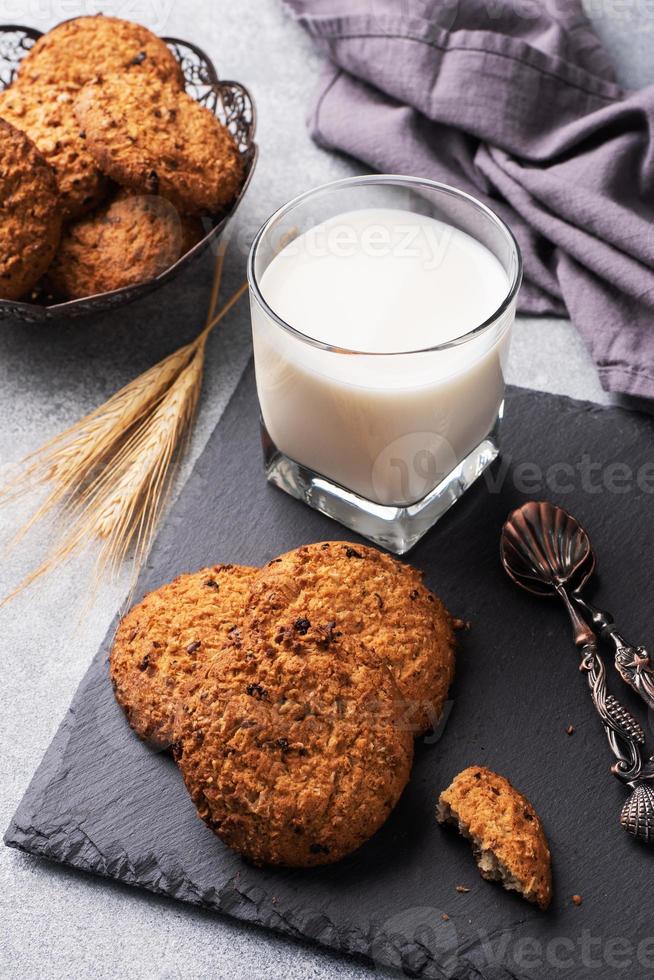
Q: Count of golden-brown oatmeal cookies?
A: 9